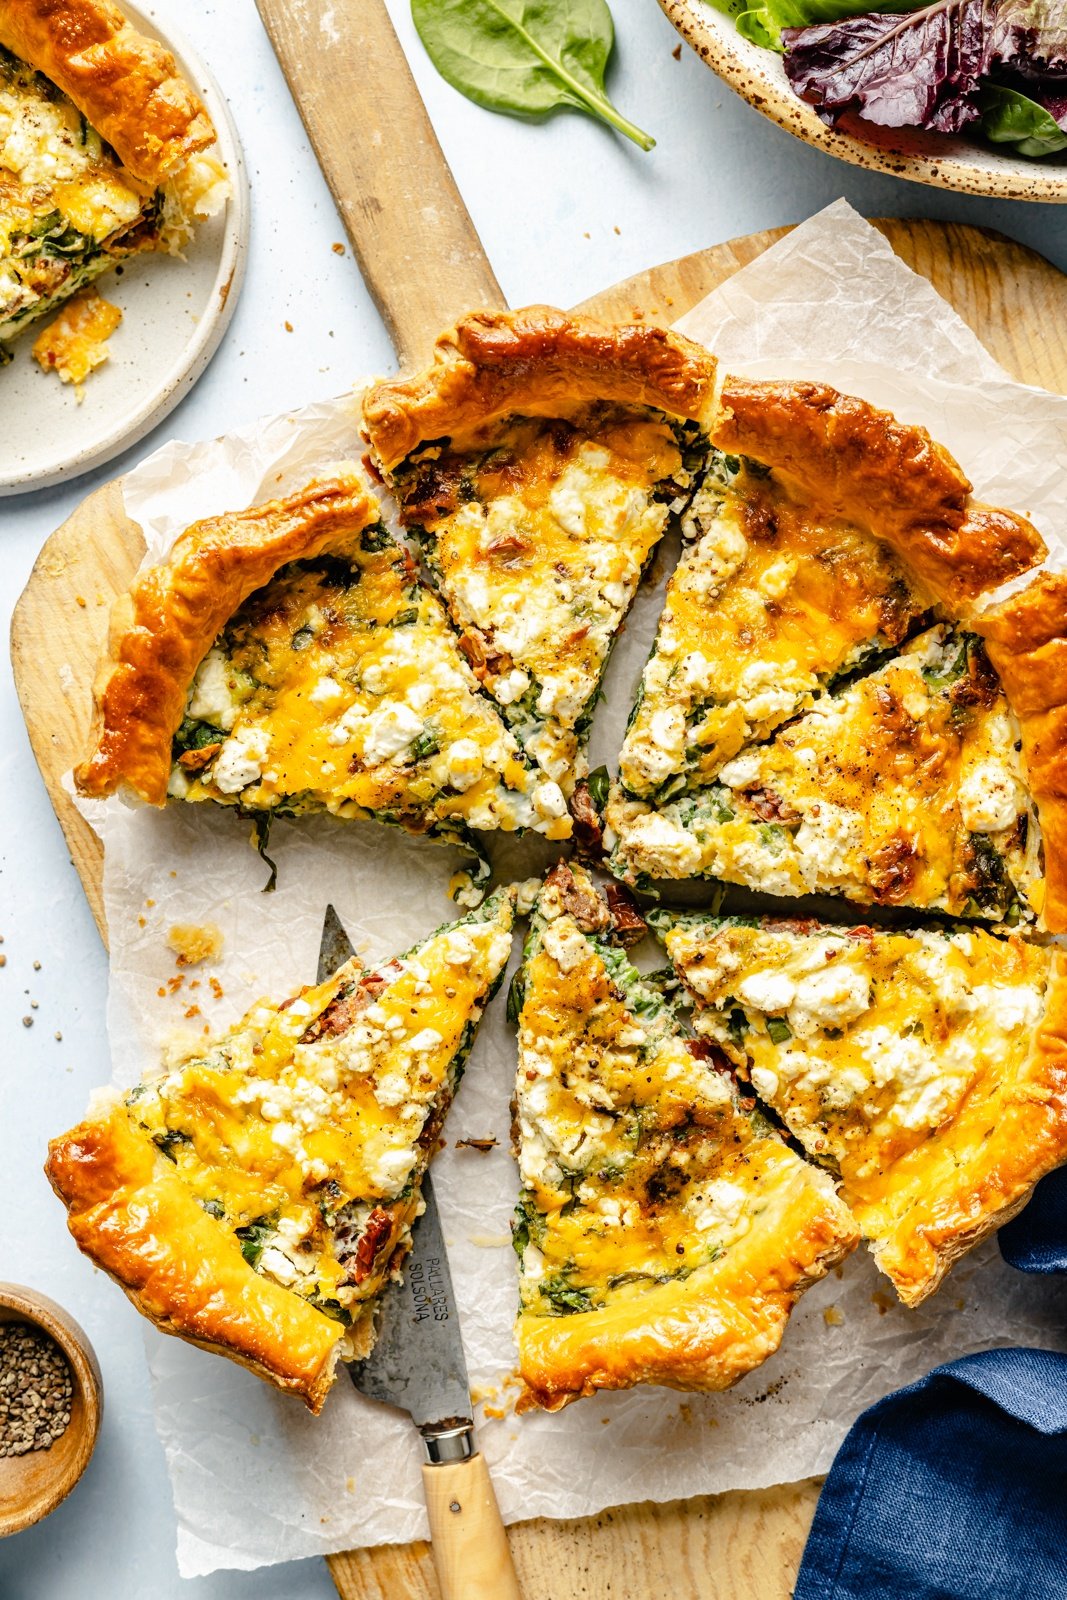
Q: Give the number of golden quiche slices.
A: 8